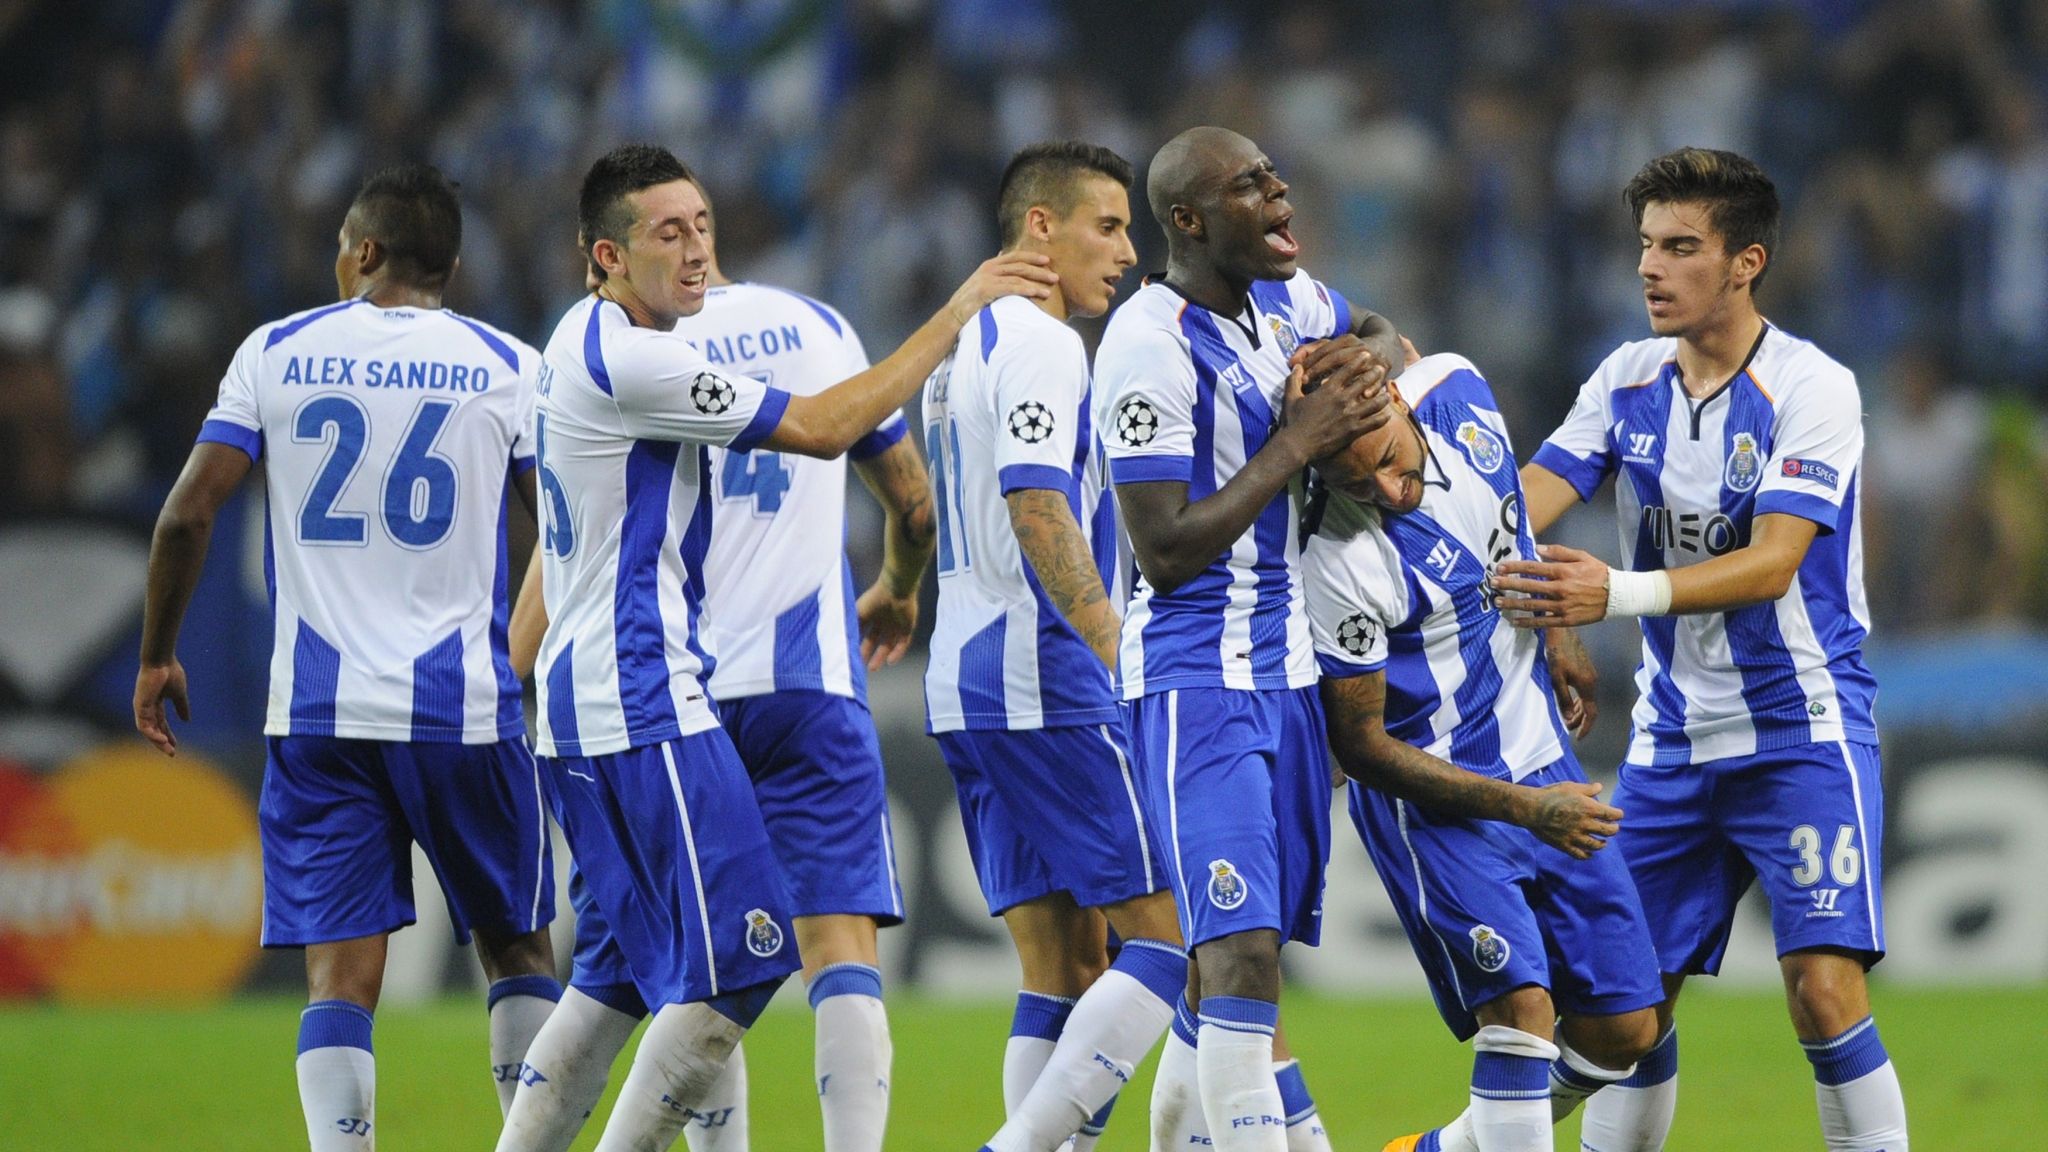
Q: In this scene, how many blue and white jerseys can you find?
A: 7